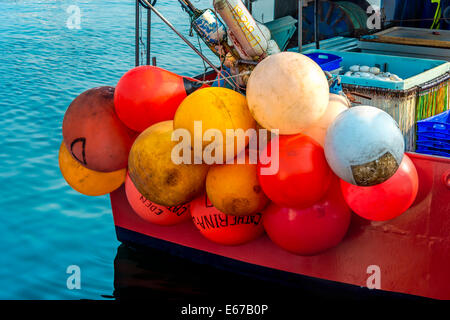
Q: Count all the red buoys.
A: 7